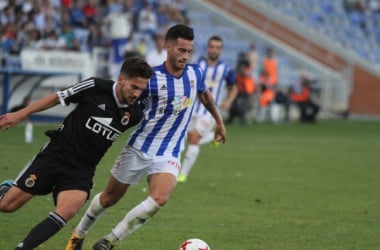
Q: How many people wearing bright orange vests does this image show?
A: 4